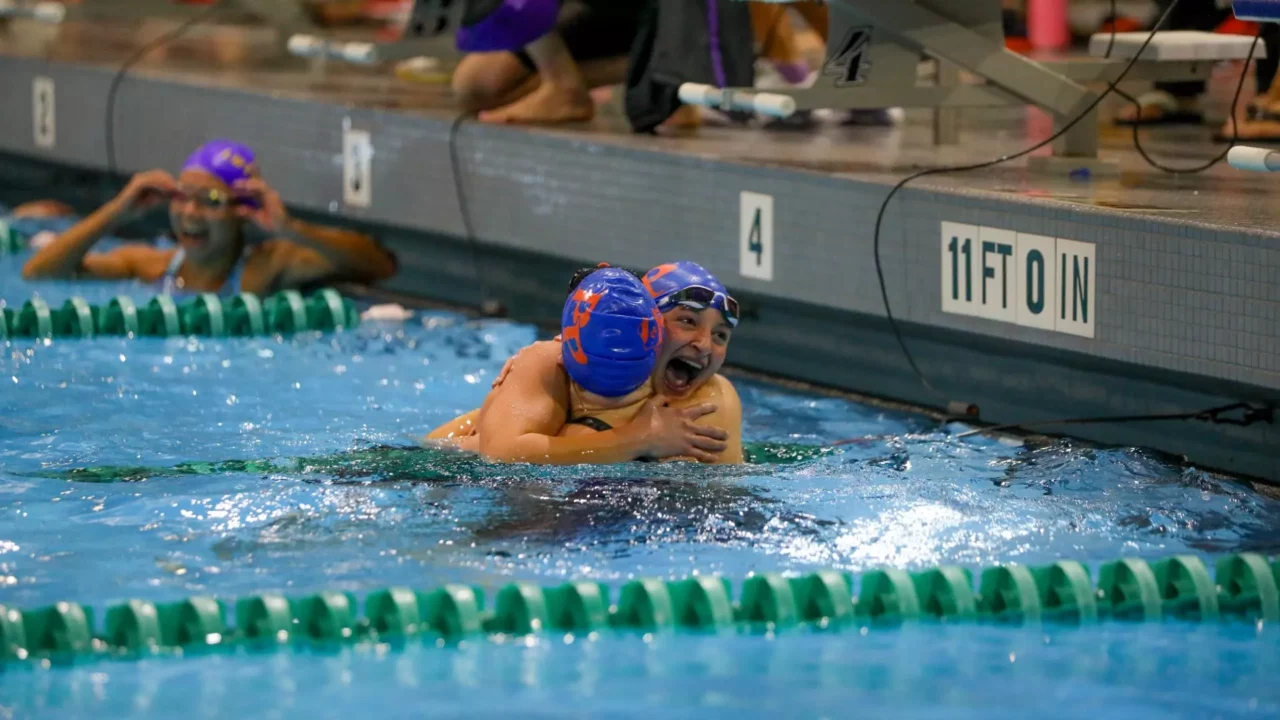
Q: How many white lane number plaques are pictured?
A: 3